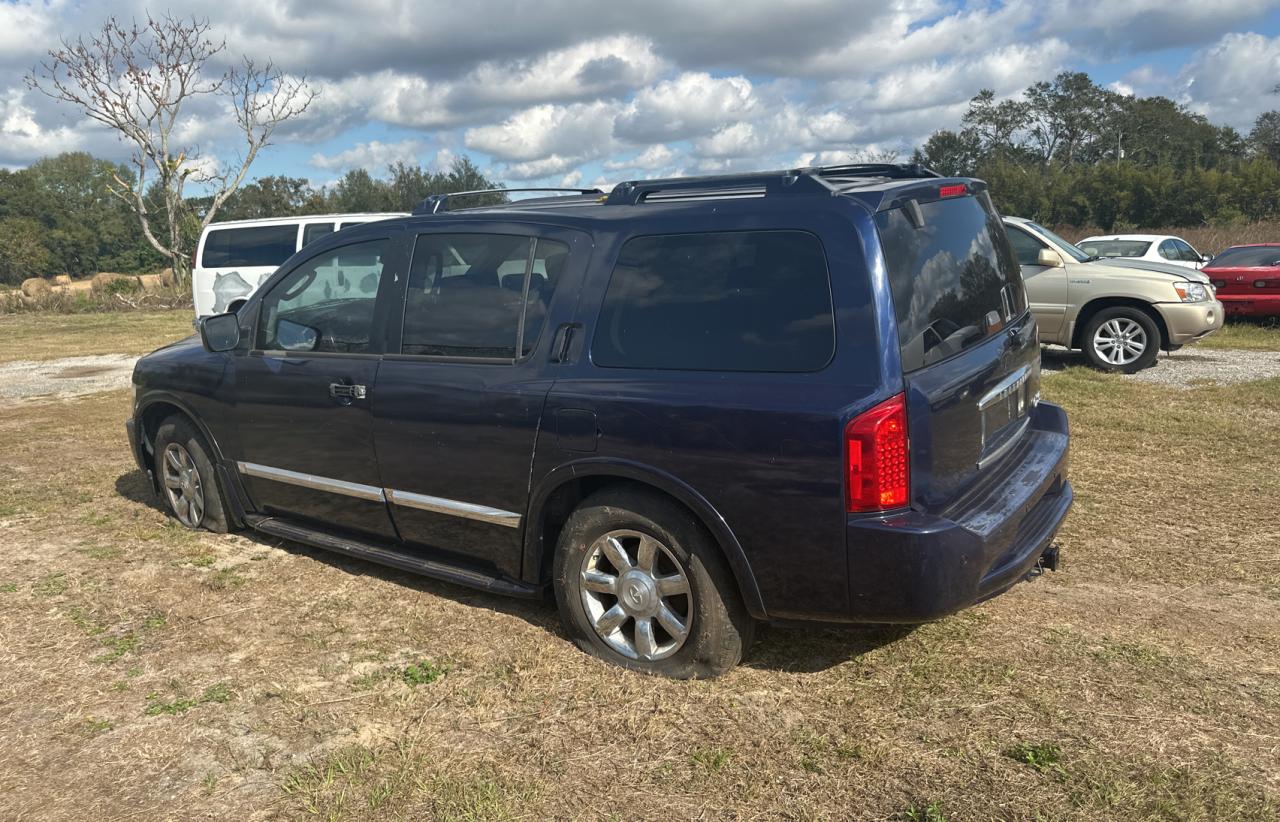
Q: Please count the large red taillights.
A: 1